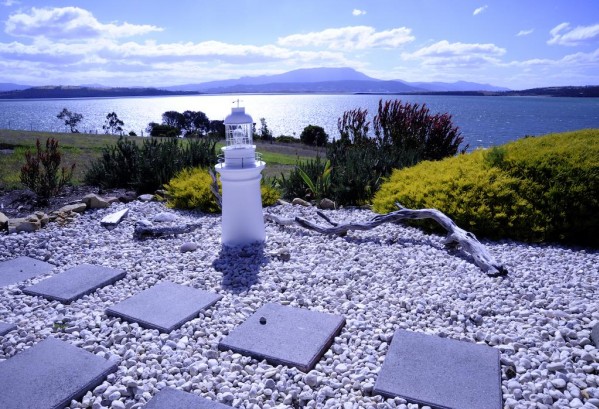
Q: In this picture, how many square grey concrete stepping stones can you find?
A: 8